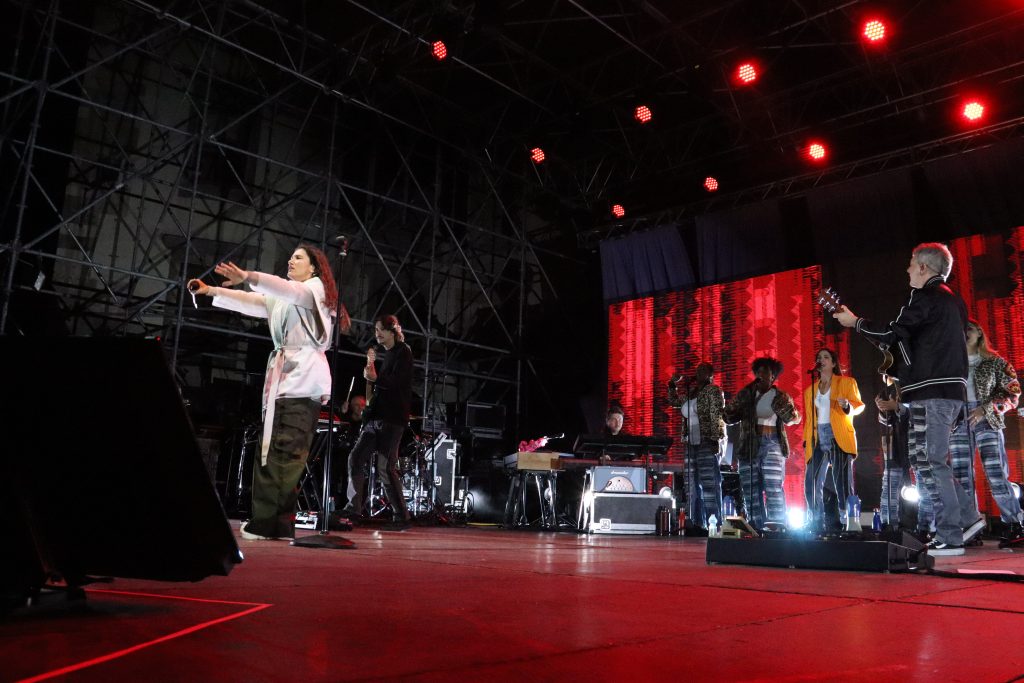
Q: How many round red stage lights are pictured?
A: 9